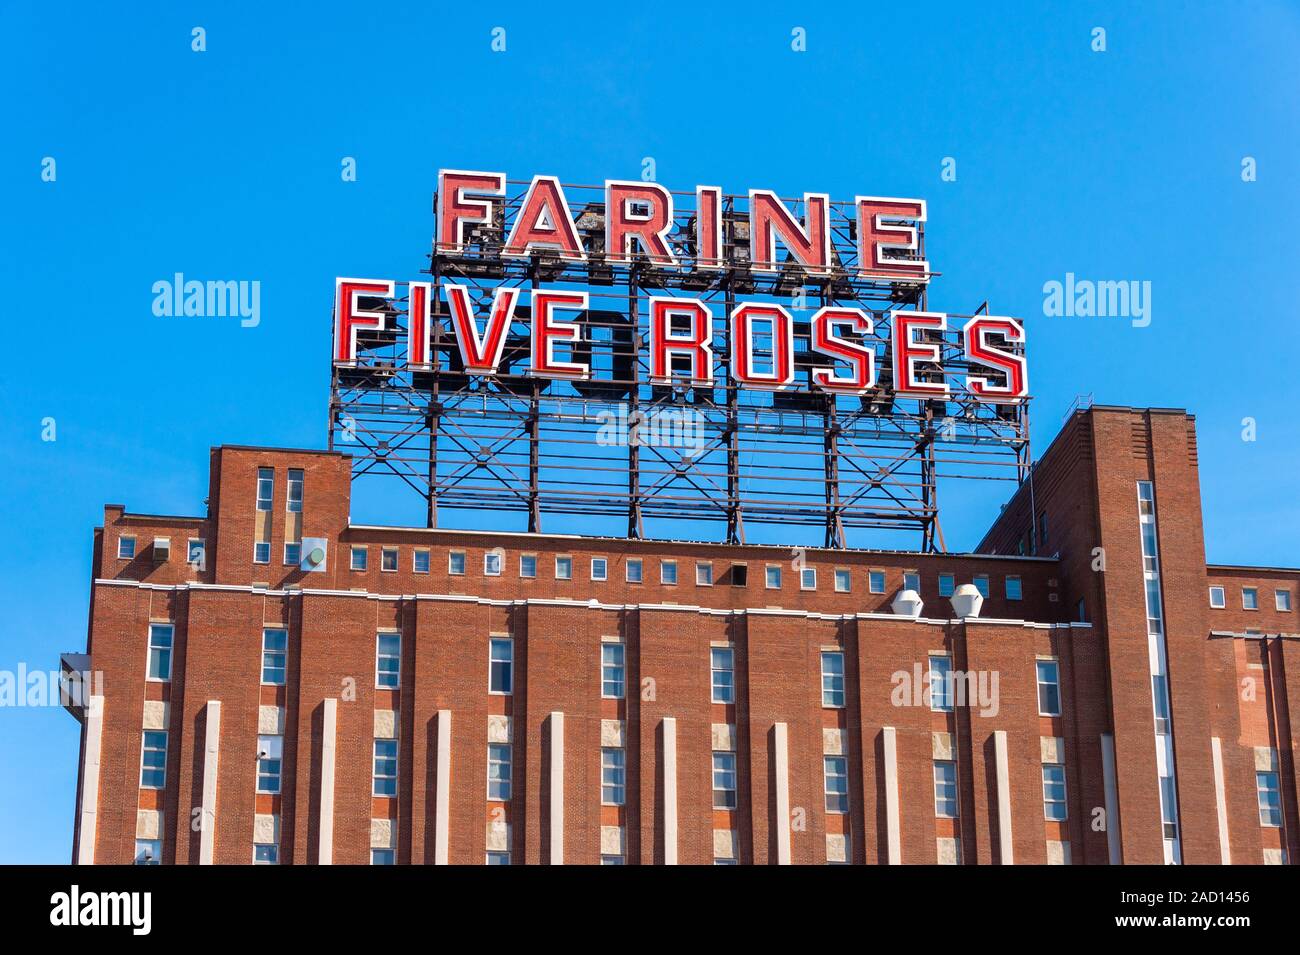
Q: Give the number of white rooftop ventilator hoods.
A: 2